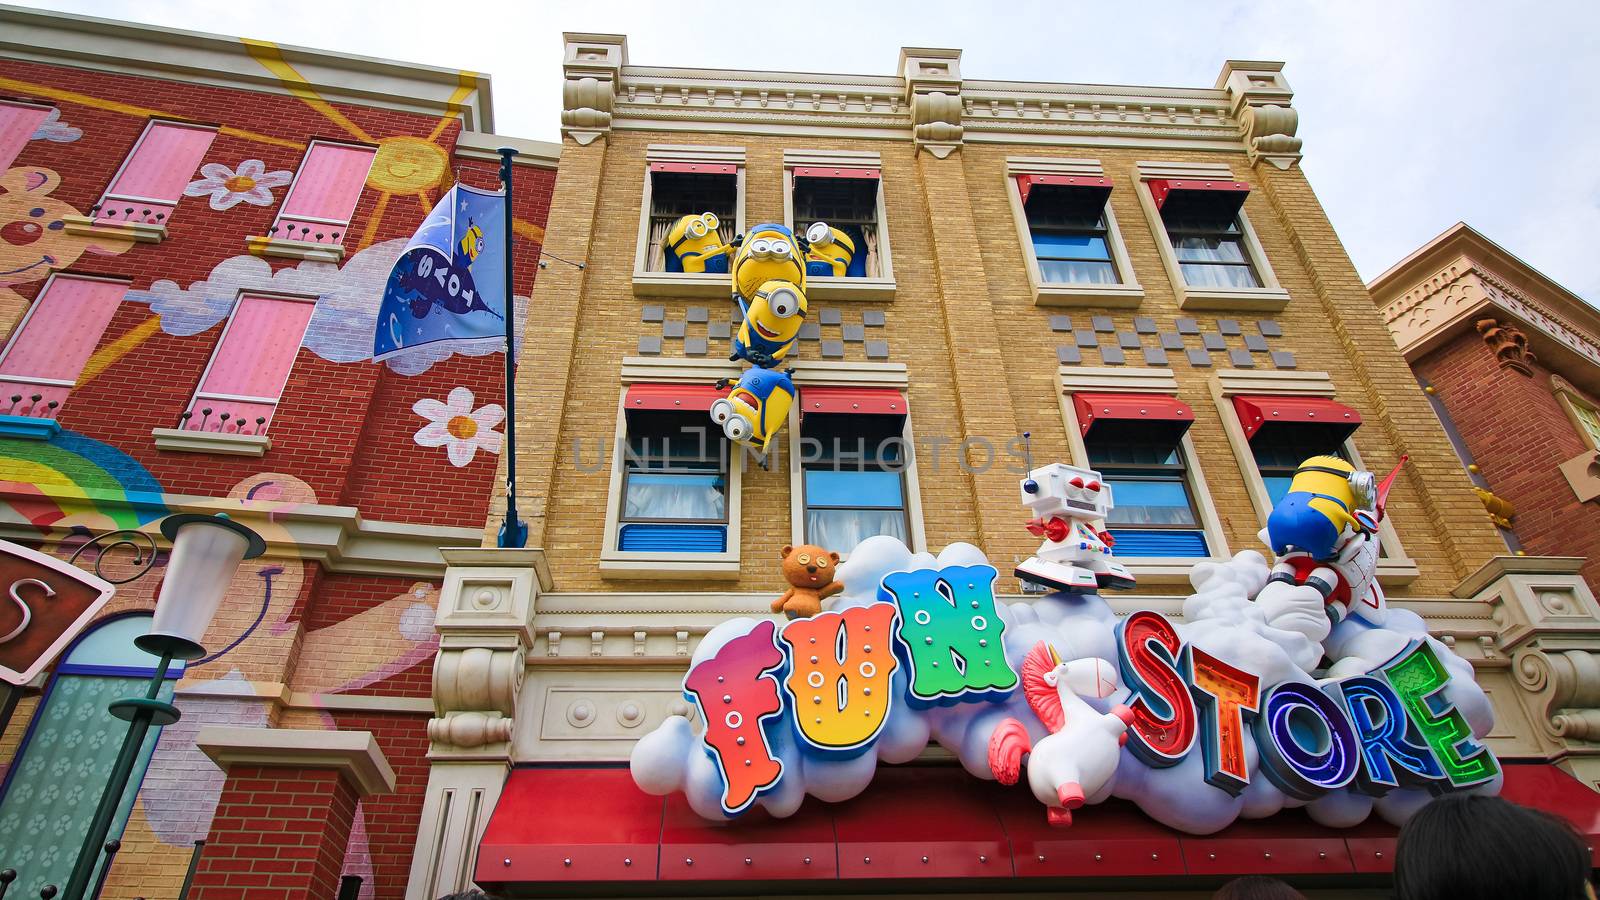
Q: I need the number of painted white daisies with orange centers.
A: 2